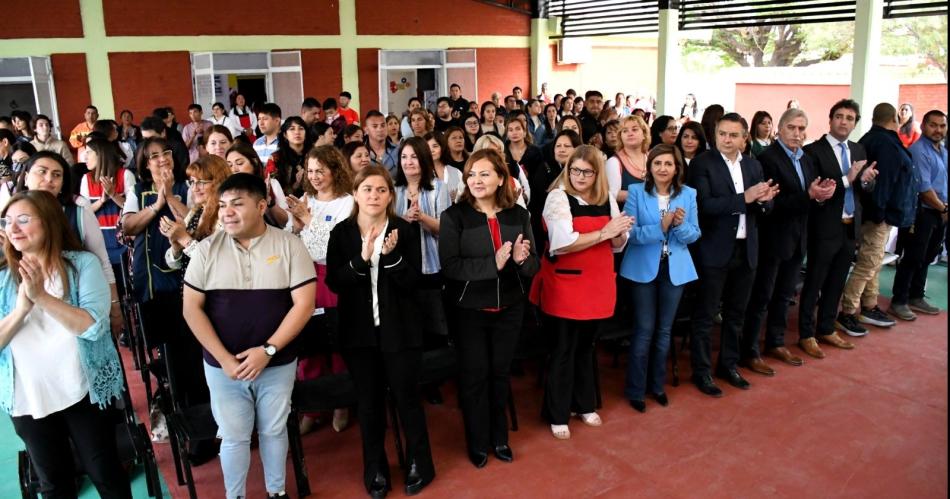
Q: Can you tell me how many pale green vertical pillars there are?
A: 5